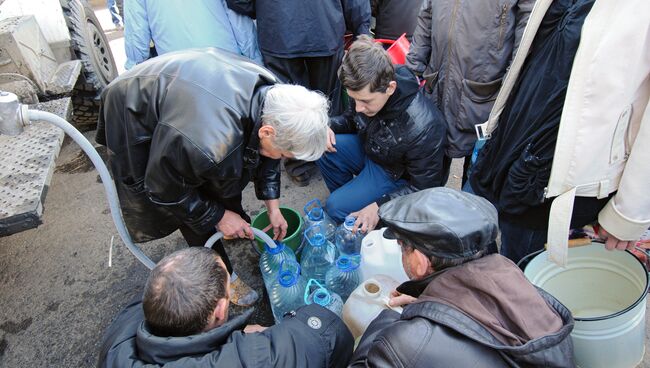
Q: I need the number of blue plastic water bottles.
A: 7